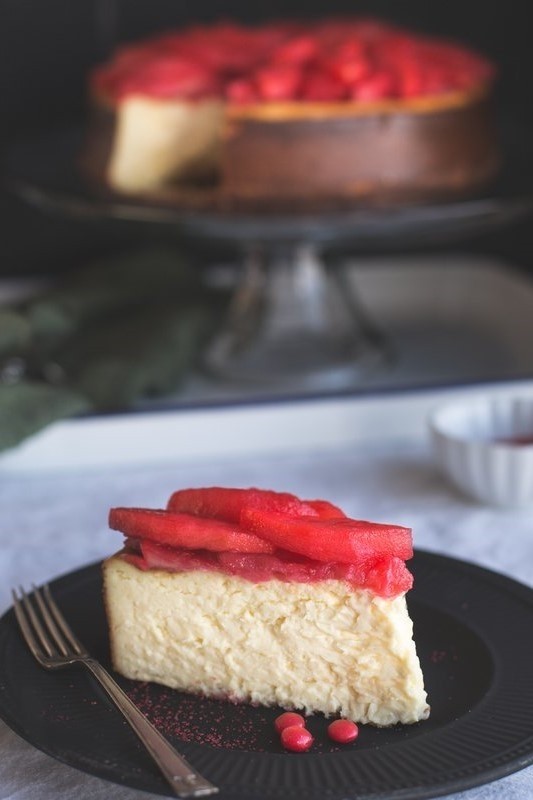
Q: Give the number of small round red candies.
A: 3